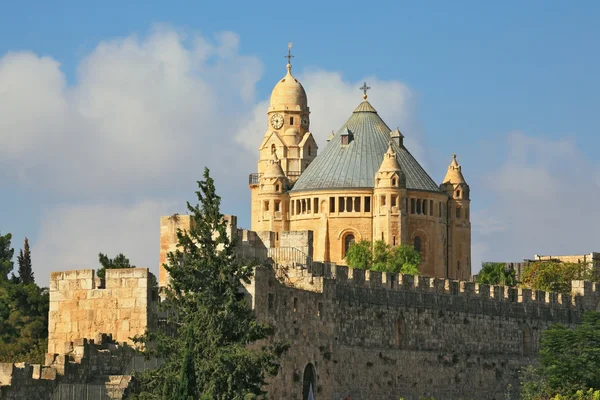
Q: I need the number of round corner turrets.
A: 3